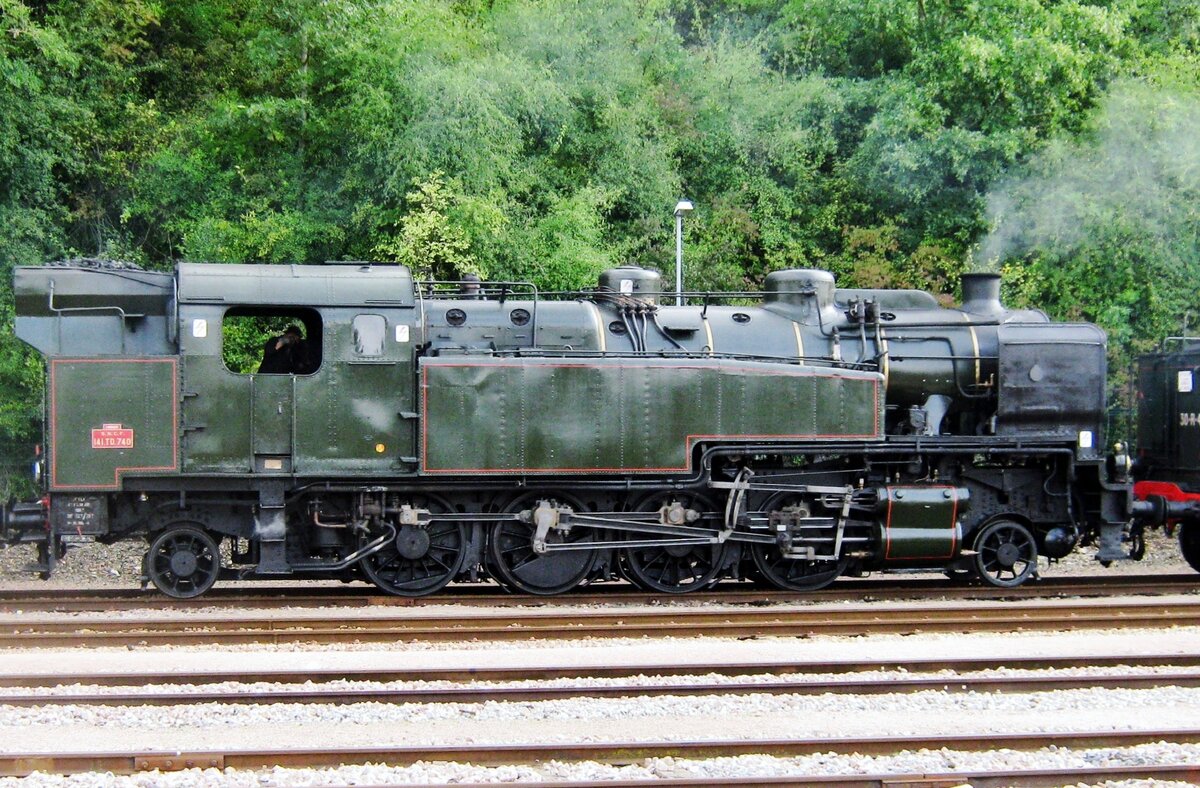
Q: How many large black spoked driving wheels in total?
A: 4